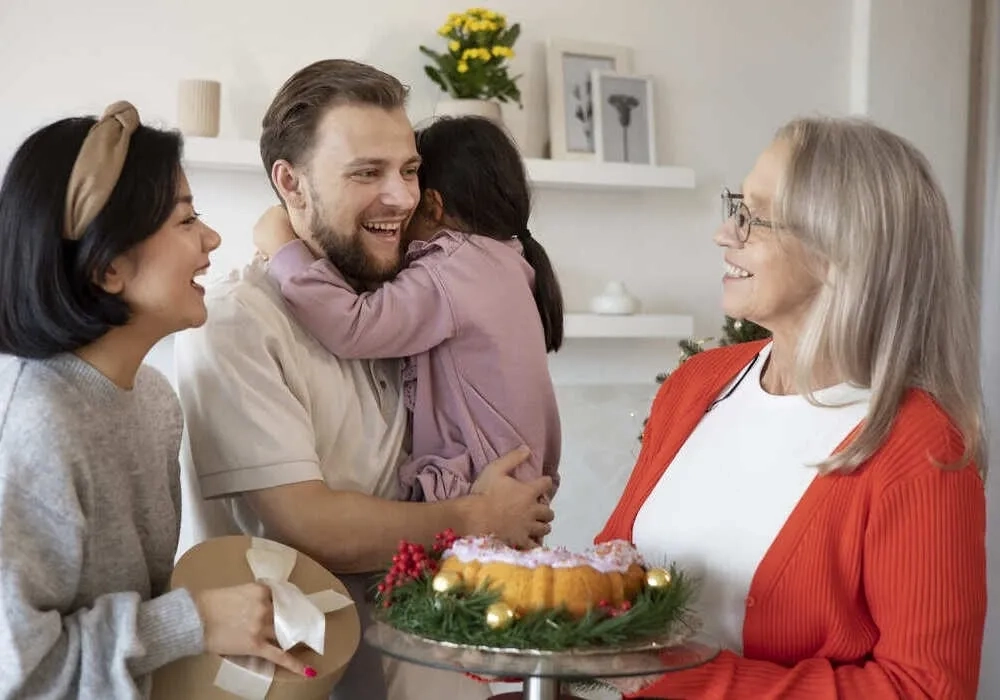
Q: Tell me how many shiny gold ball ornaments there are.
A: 3